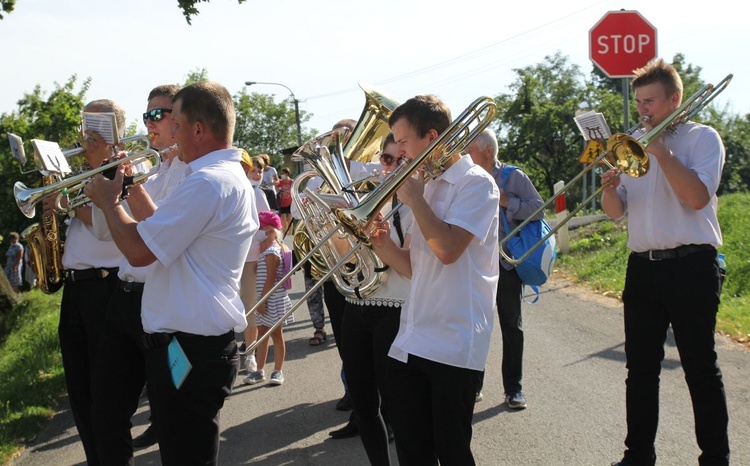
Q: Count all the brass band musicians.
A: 7